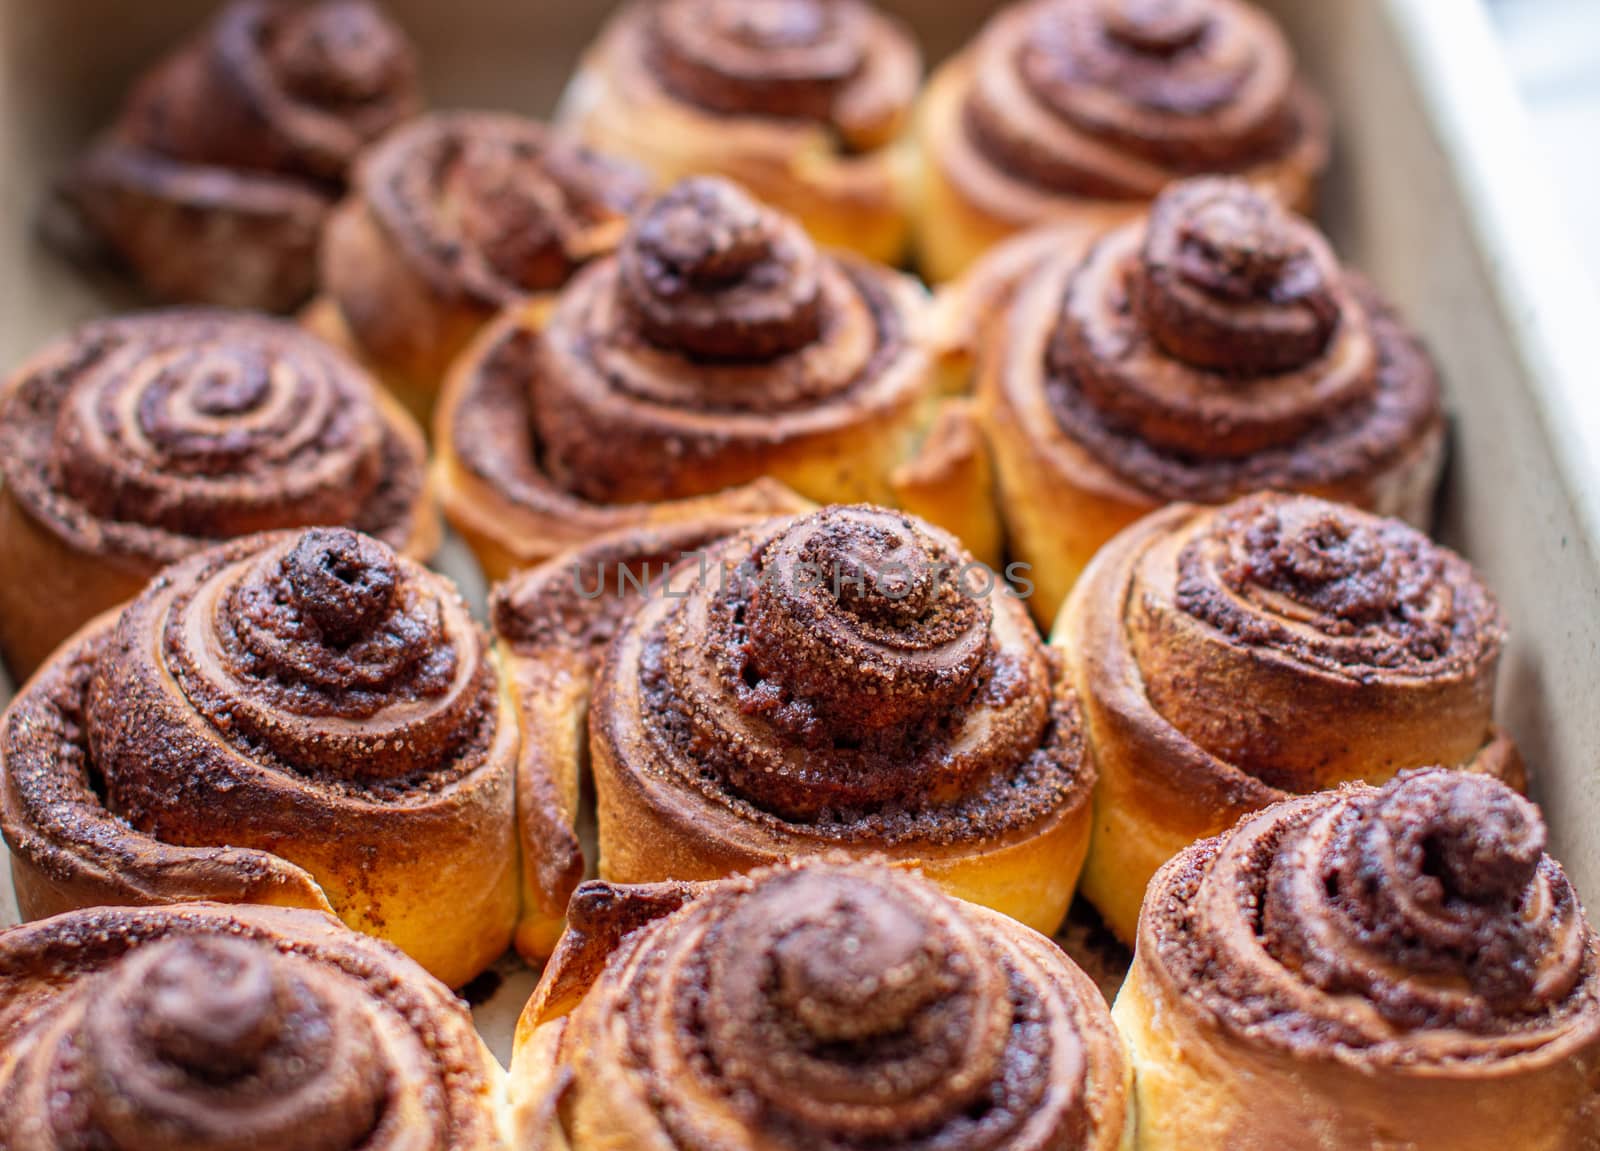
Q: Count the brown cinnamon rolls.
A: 13